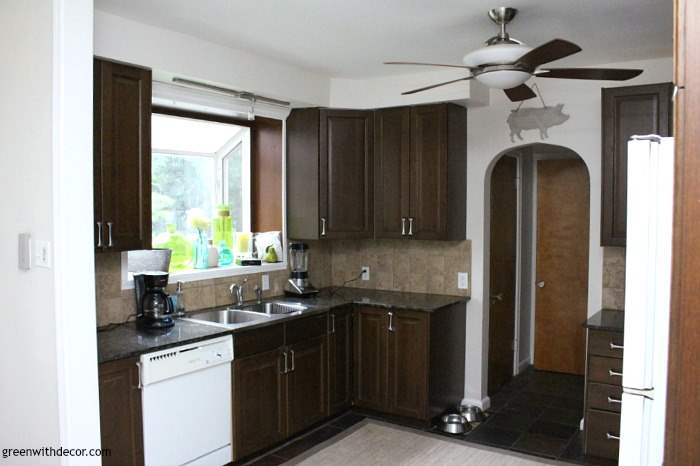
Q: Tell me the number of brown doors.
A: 2